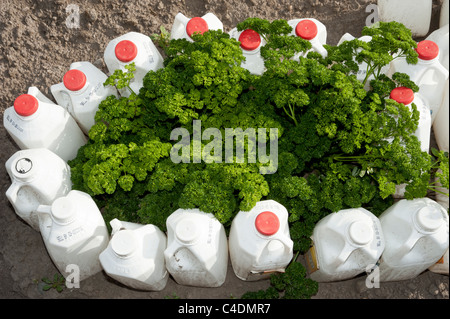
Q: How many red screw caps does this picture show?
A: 9